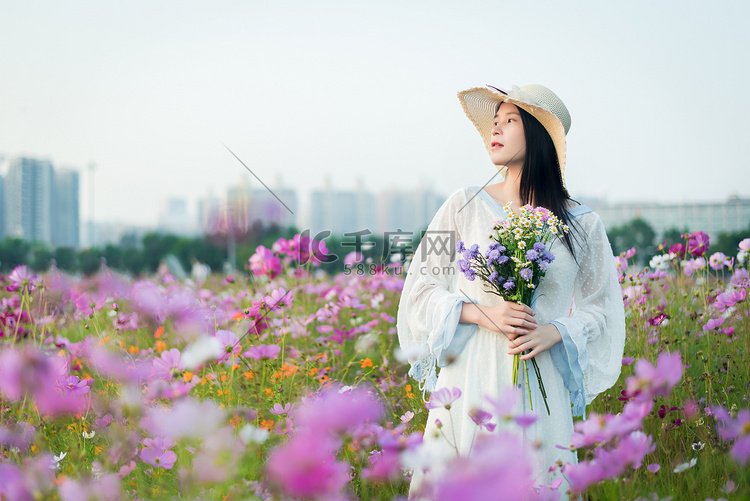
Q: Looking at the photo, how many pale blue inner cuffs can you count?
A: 2